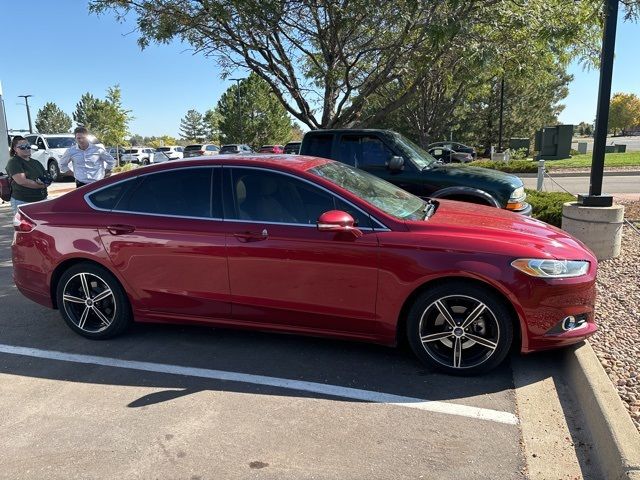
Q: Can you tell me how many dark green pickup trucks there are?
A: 1